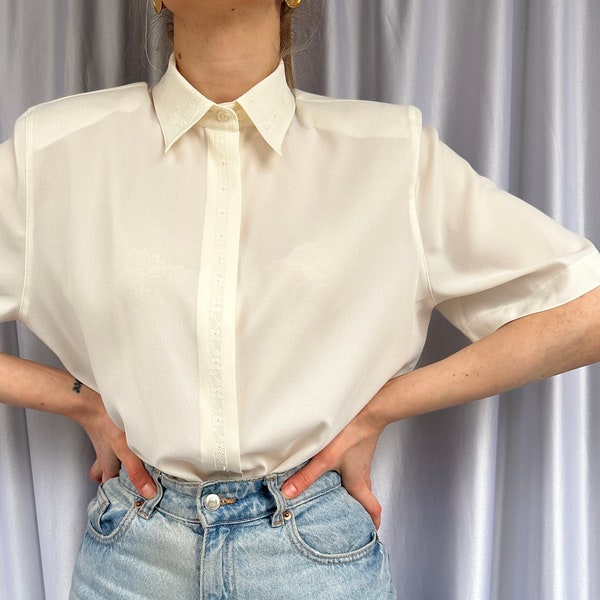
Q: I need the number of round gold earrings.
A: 2